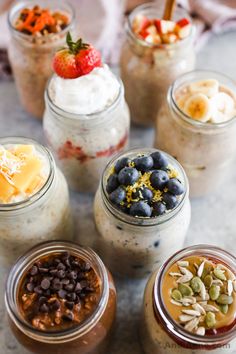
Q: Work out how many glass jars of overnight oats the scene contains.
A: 8